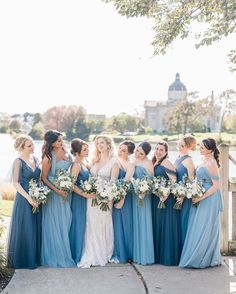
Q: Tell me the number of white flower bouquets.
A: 9